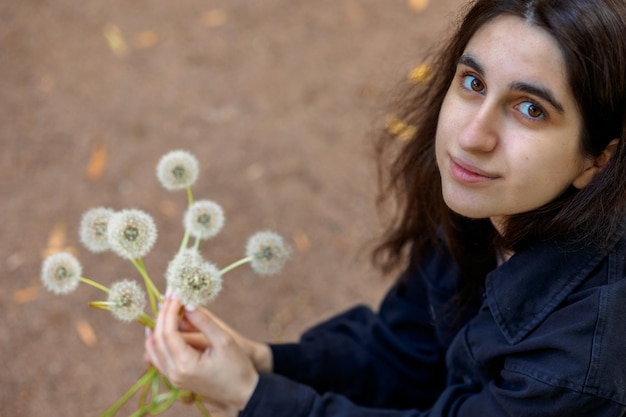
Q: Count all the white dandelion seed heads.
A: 8